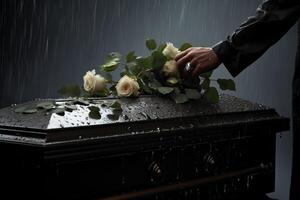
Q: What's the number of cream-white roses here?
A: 4